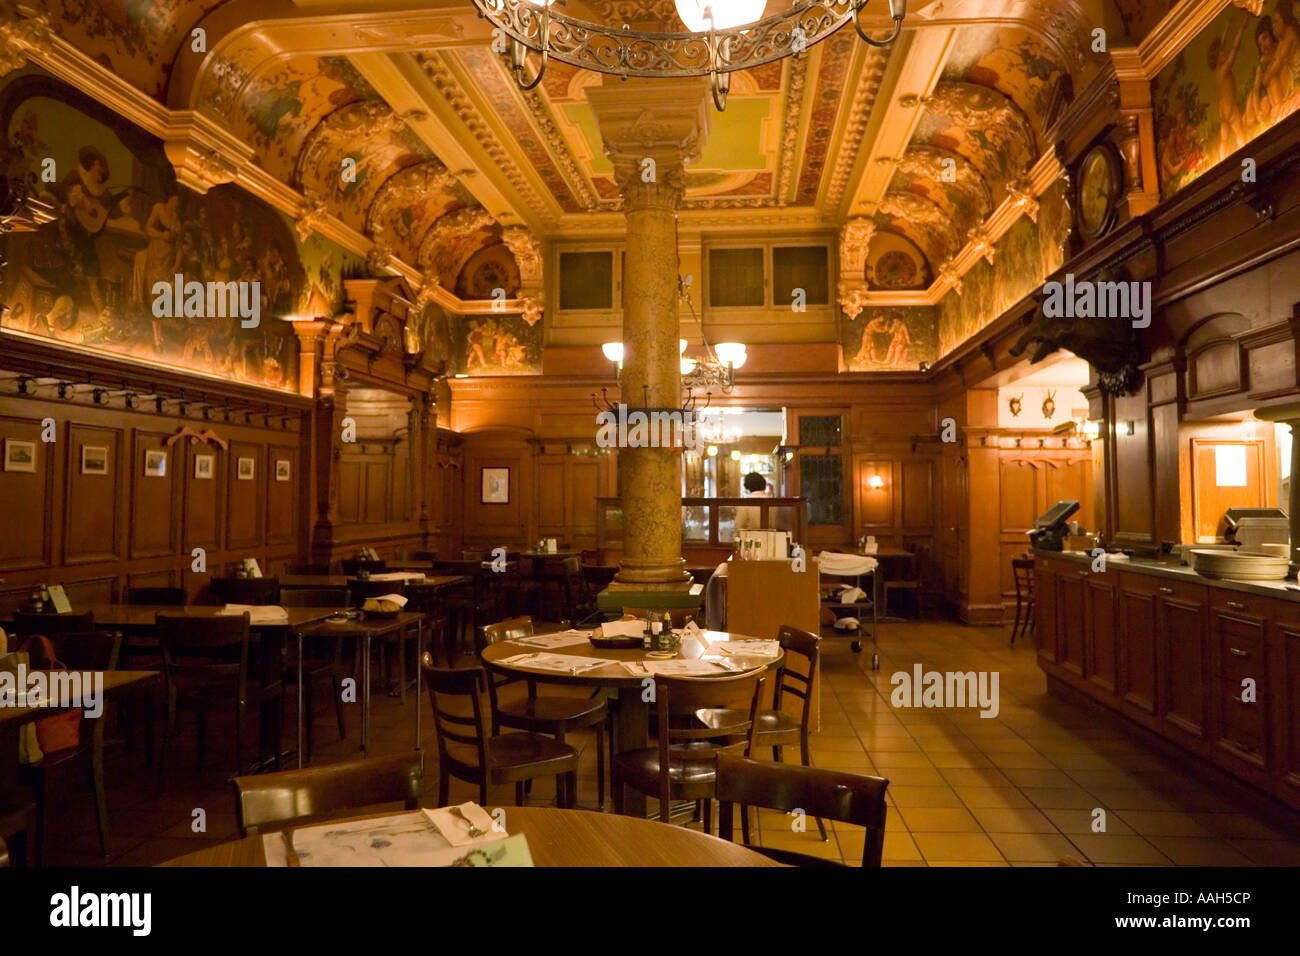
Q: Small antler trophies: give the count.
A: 2